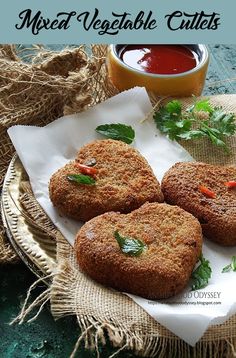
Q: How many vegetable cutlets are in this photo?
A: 3